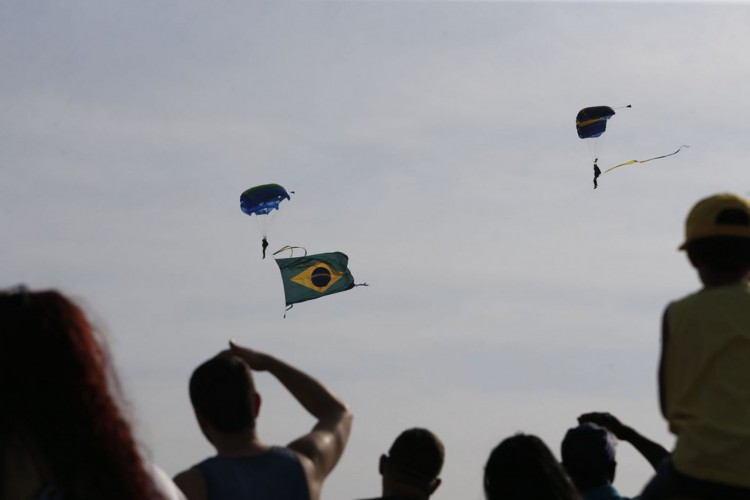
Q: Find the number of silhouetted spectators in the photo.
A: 6